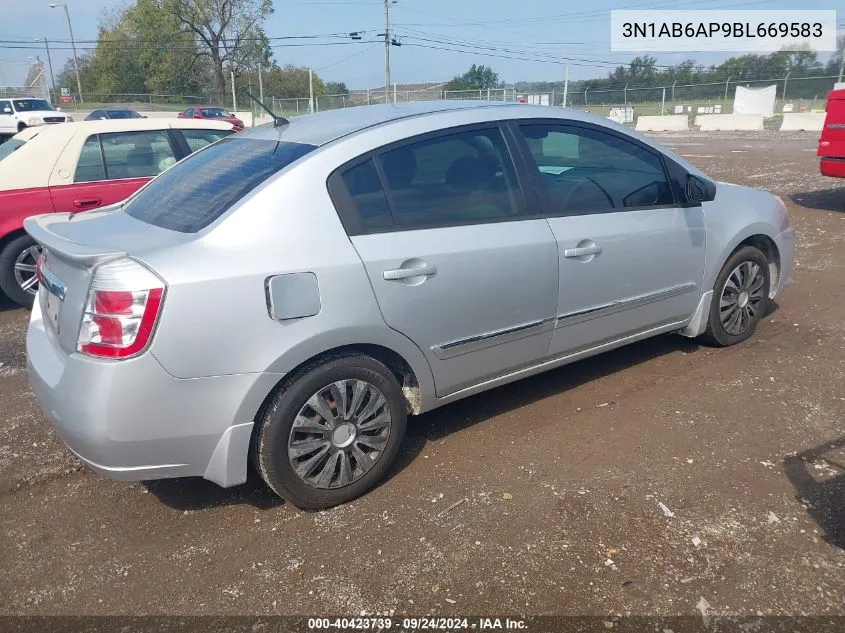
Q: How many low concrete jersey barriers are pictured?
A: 3